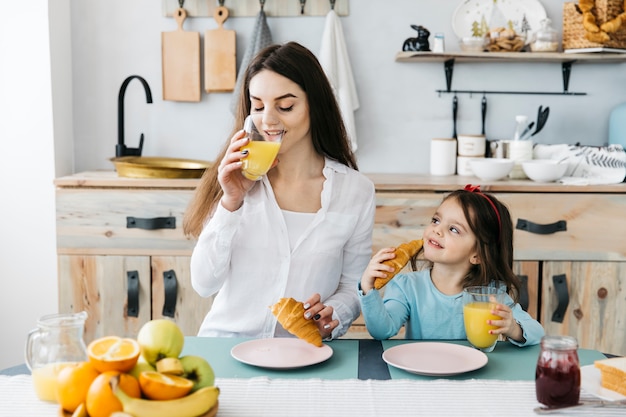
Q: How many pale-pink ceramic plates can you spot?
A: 2